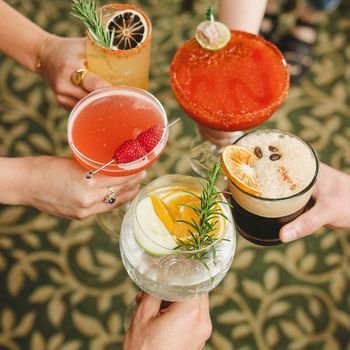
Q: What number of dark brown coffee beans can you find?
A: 3